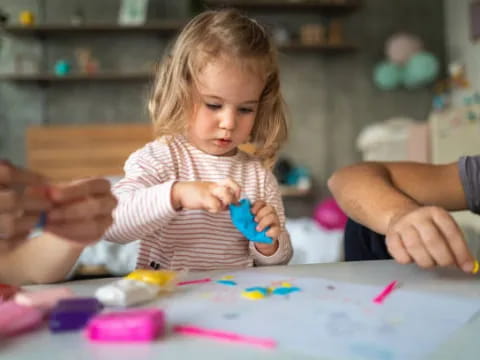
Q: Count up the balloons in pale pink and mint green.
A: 3